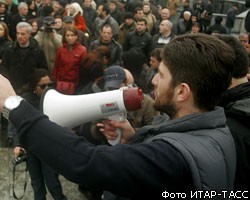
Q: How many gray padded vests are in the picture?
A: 1